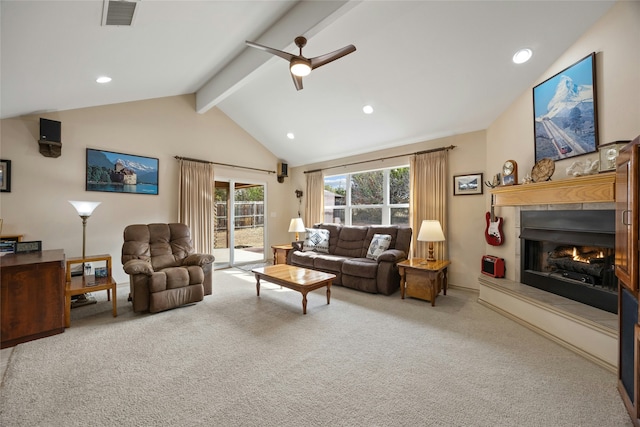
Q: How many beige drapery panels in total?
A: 3